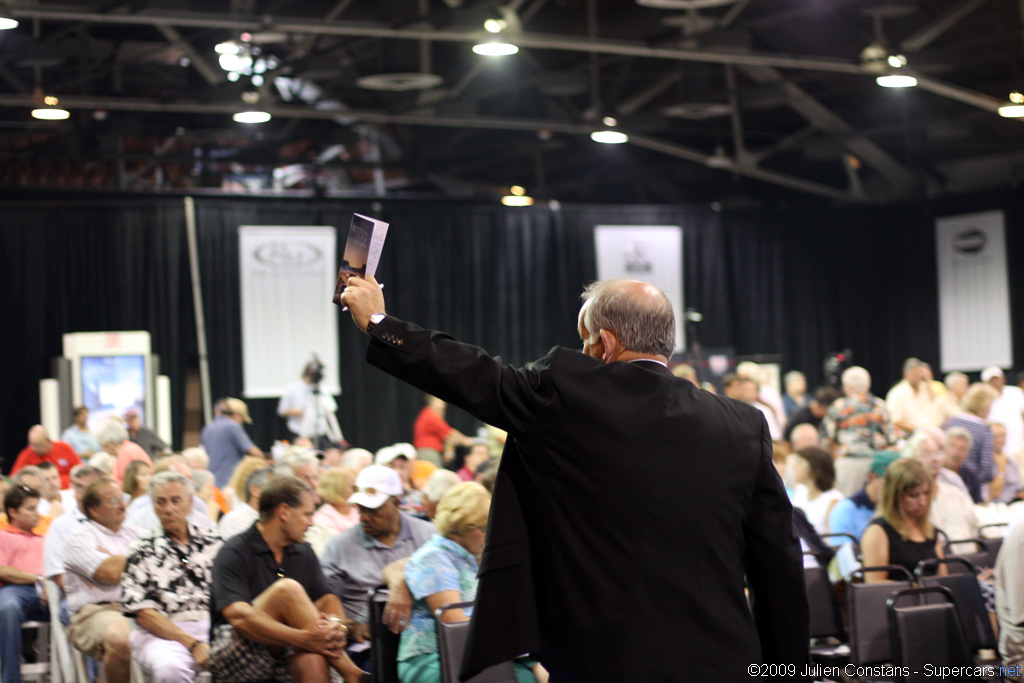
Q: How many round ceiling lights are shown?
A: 8